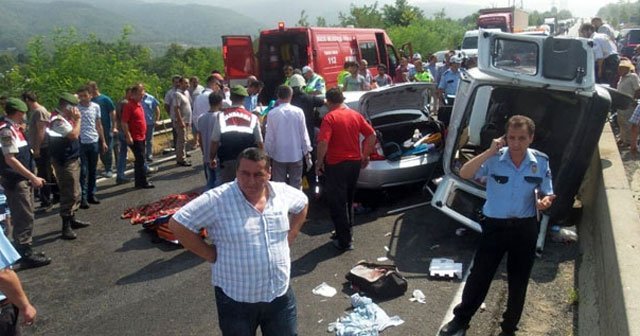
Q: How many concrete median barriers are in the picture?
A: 1